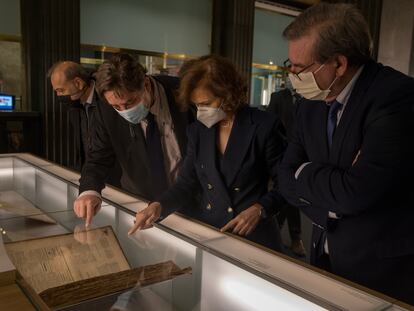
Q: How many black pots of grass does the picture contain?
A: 0